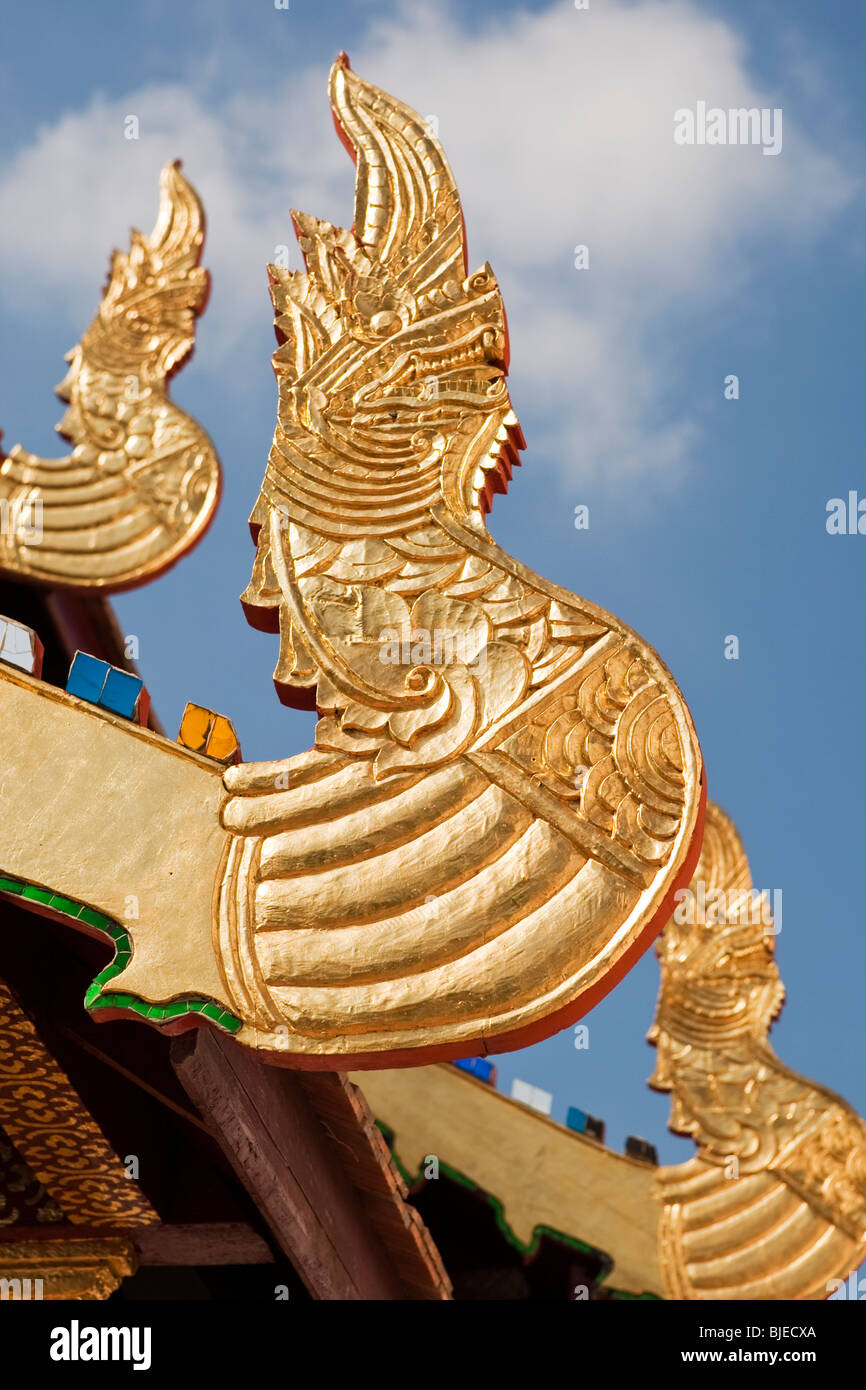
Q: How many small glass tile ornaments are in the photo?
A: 7